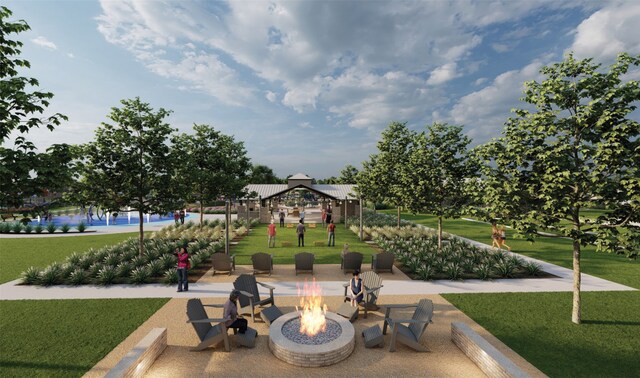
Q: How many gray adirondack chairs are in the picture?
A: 9